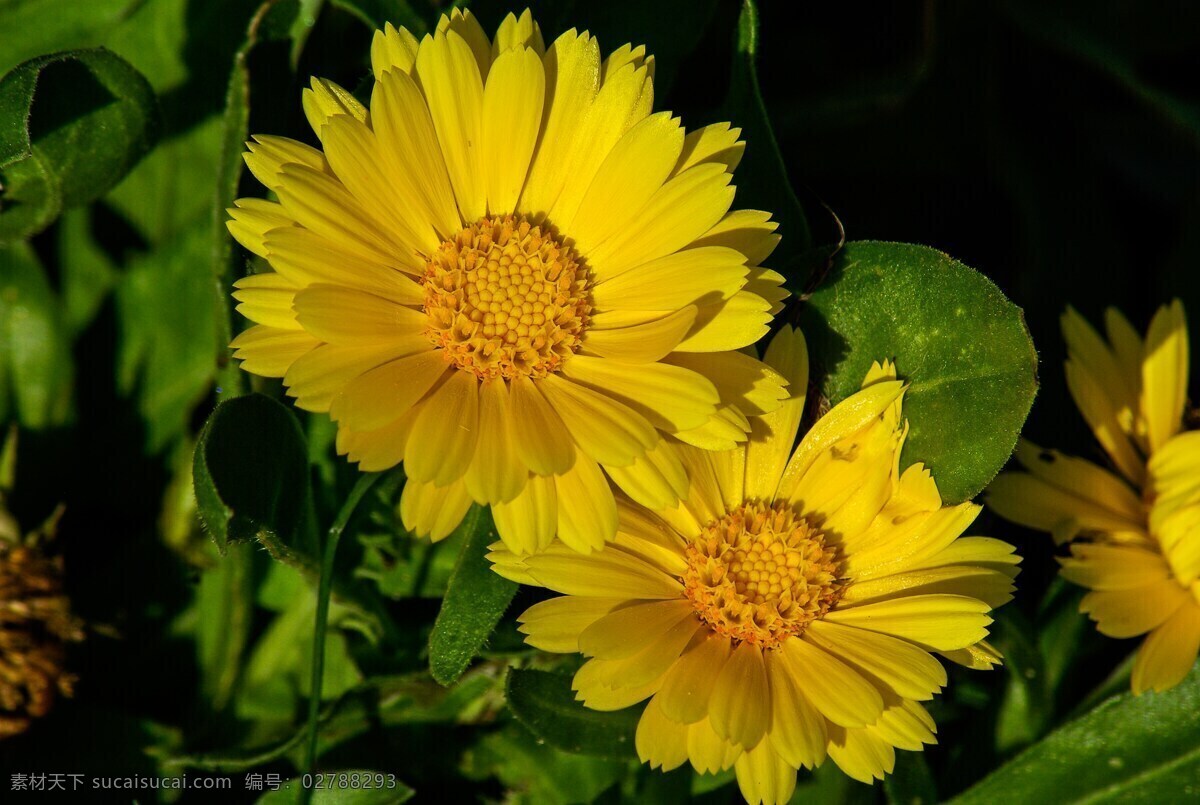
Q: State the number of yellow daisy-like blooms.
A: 3